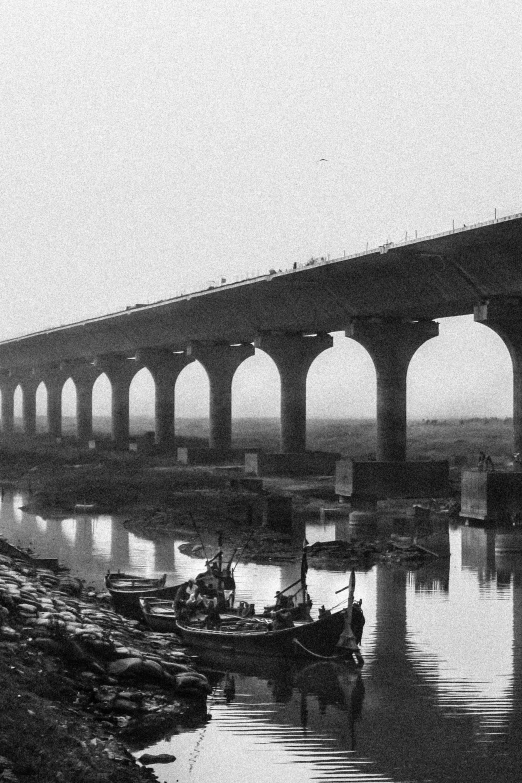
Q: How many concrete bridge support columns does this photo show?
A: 10